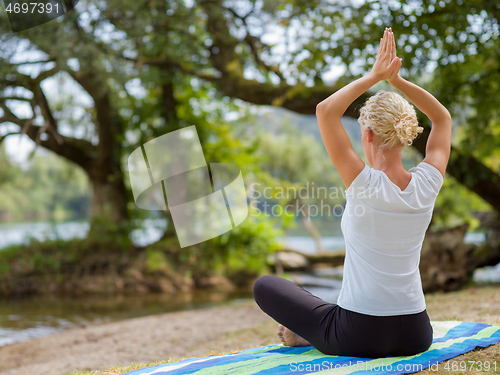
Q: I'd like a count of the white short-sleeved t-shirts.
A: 1